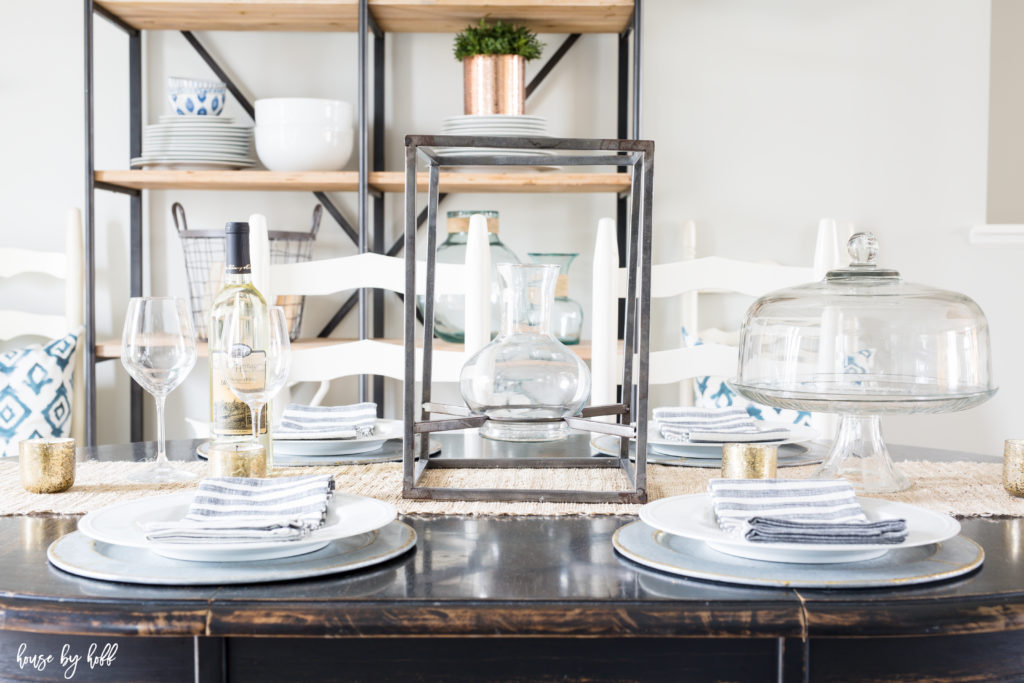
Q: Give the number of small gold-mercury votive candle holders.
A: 4